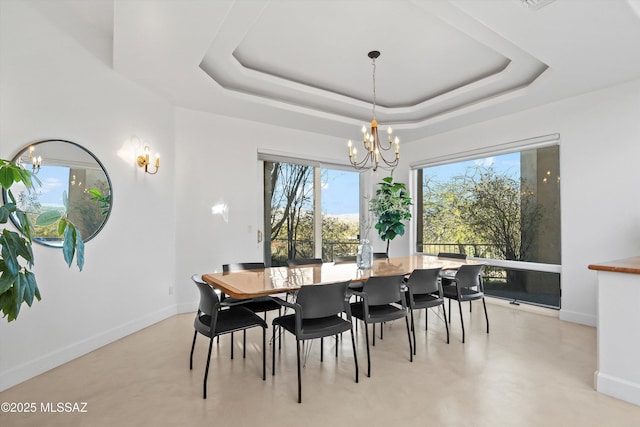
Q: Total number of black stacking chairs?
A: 10